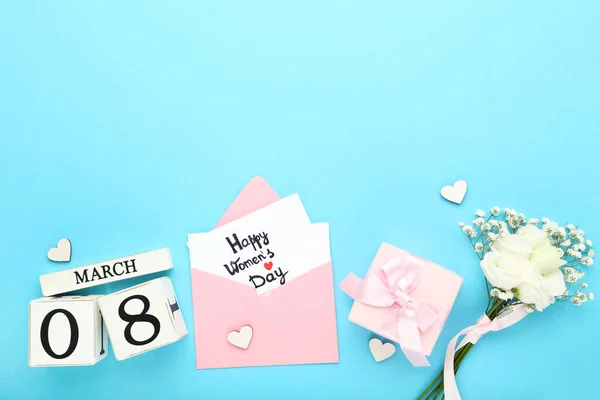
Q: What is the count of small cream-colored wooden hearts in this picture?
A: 4